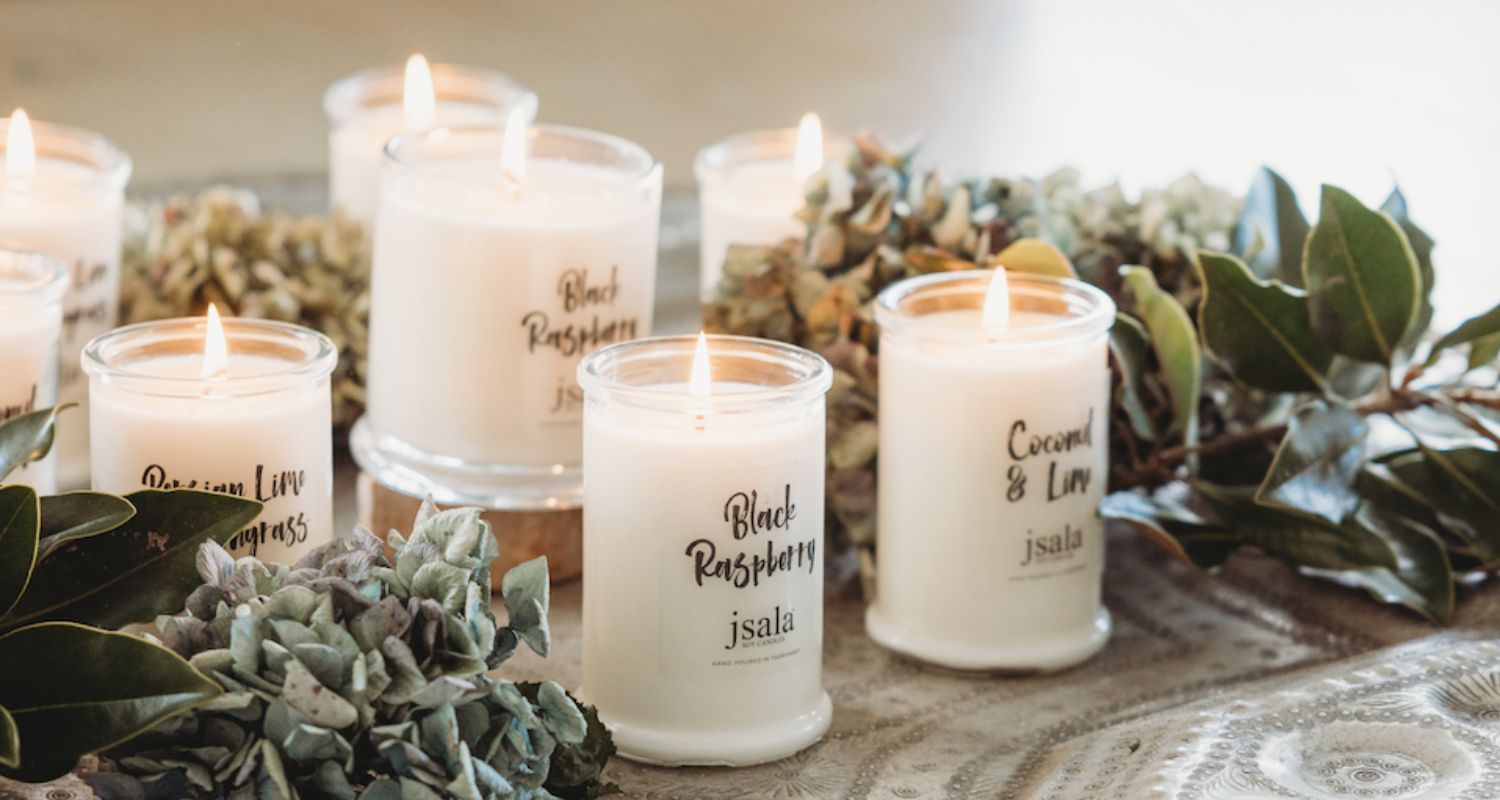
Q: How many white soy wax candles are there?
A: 8